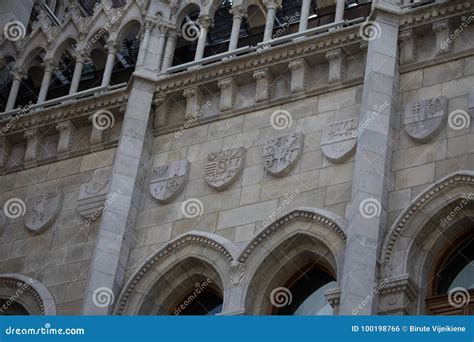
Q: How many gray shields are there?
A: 7